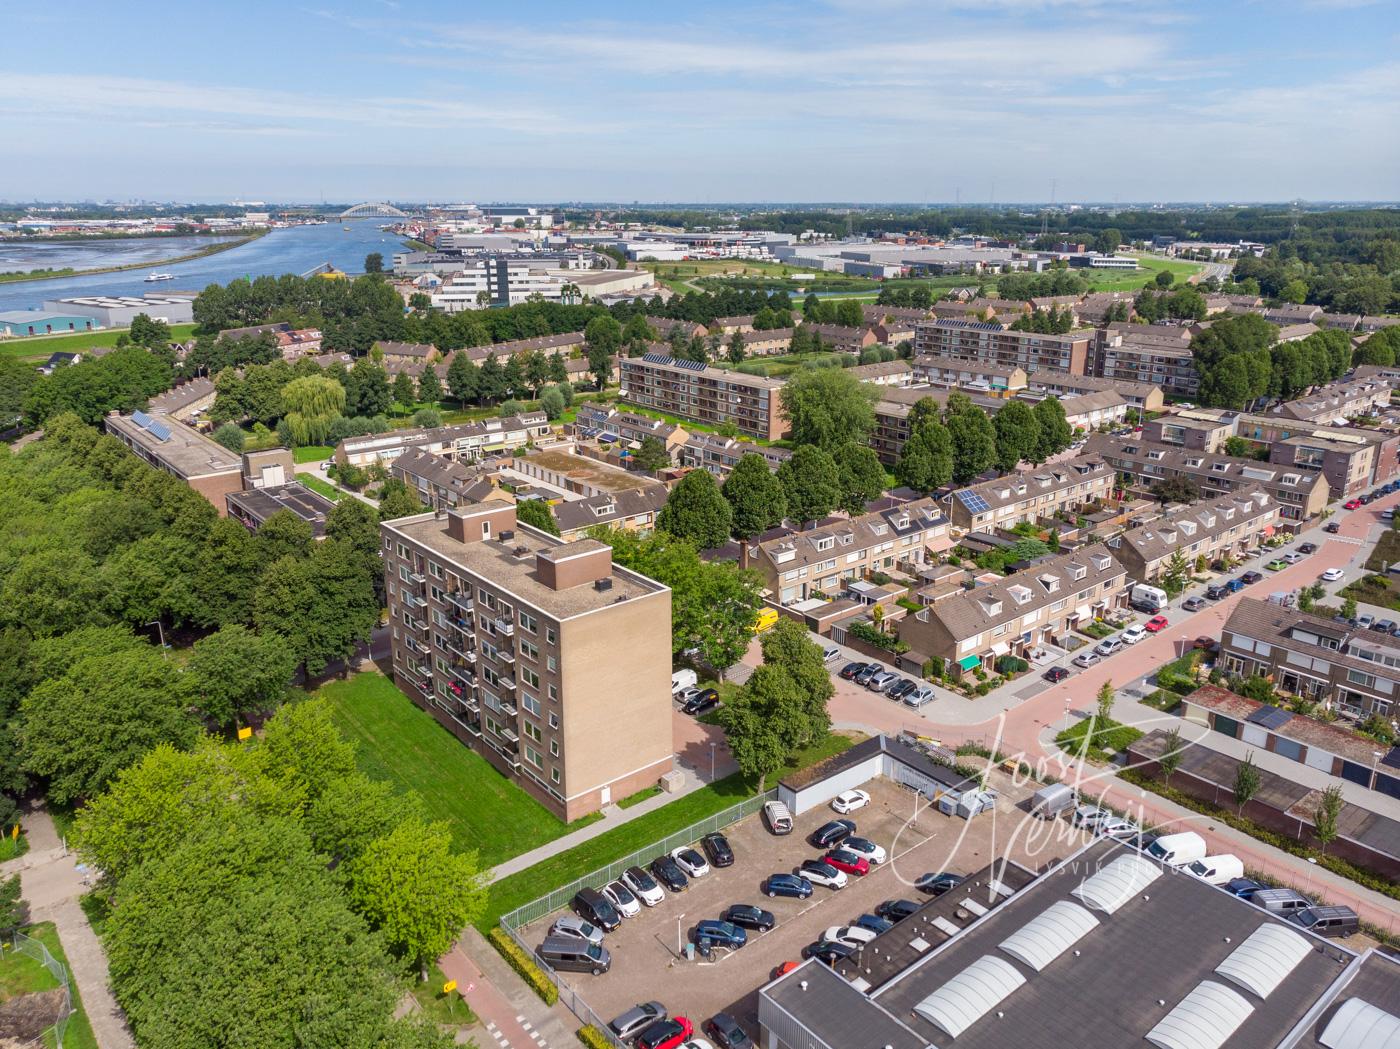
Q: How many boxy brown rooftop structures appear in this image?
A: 2